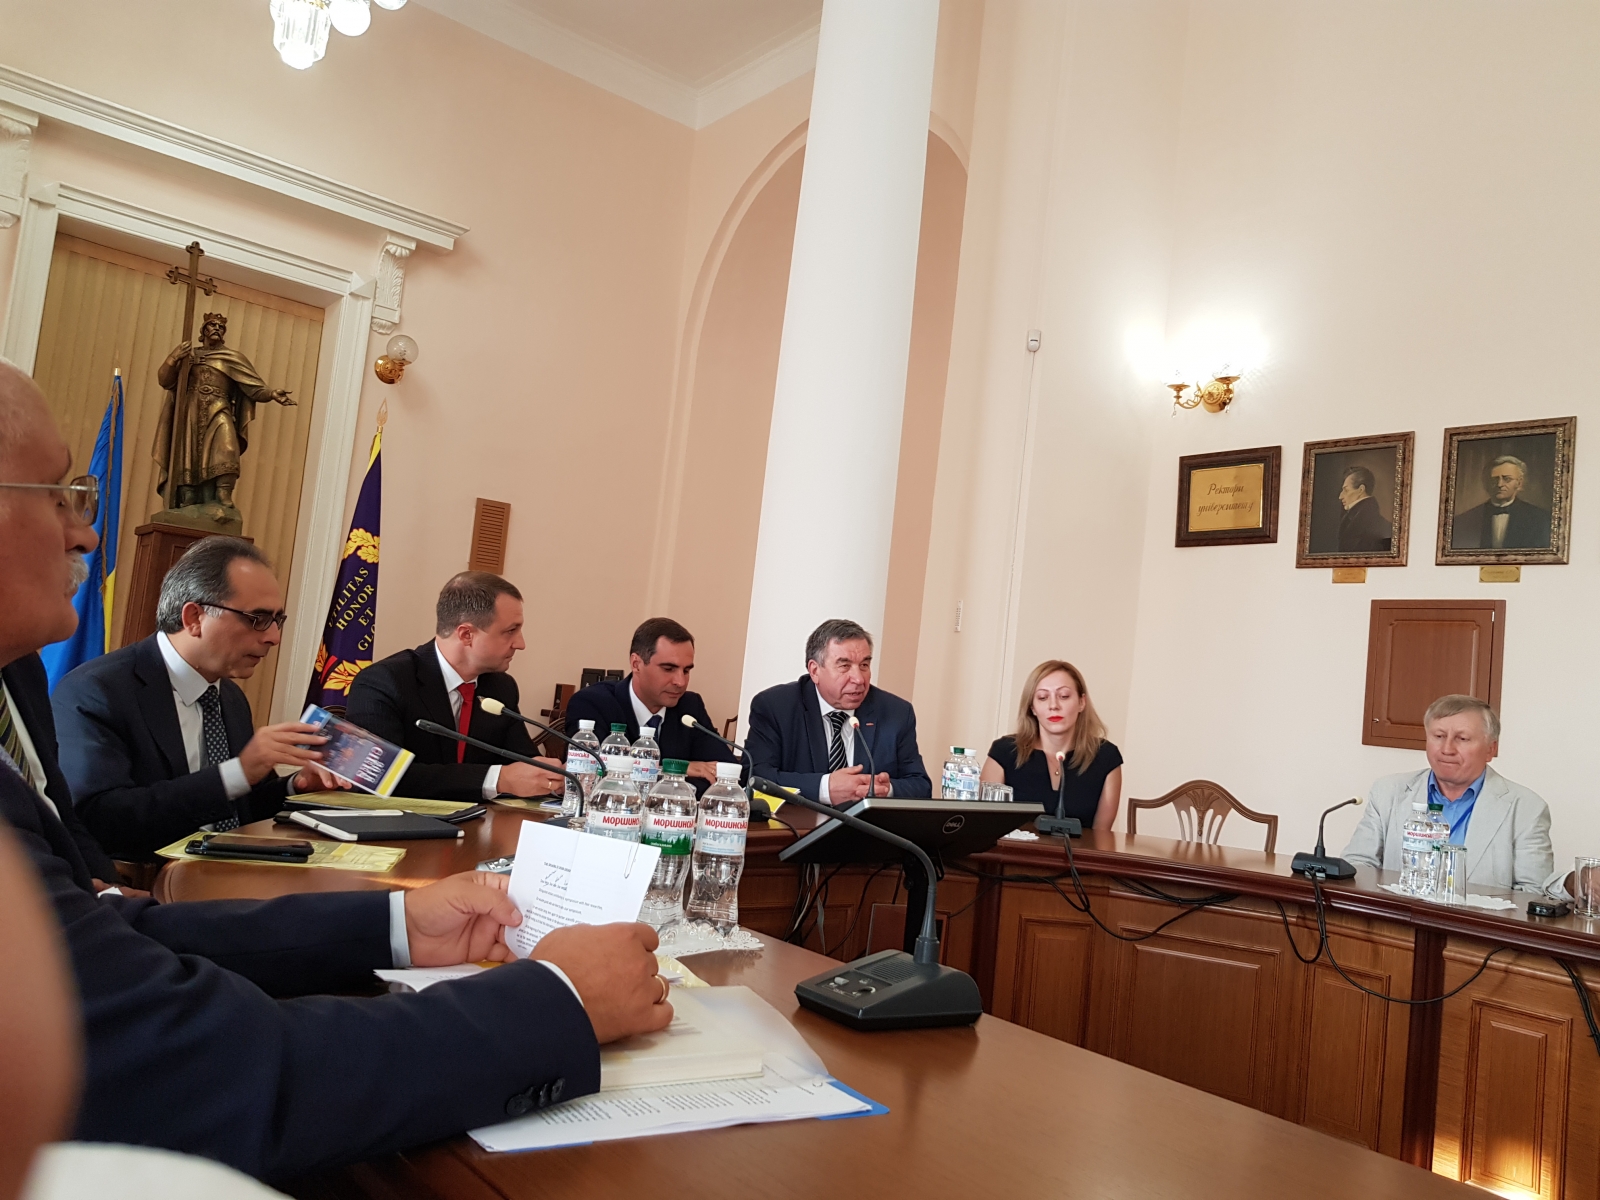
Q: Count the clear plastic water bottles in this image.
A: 11